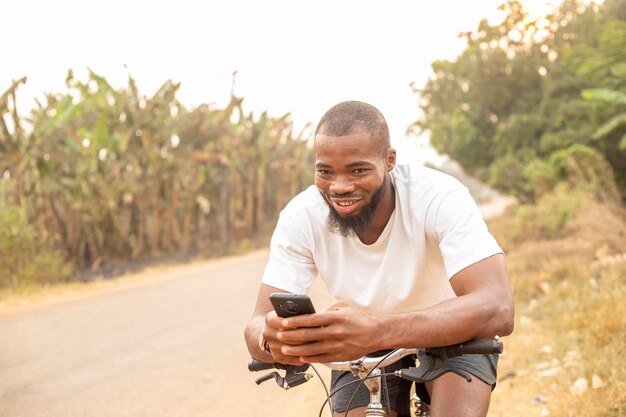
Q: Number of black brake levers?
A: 2